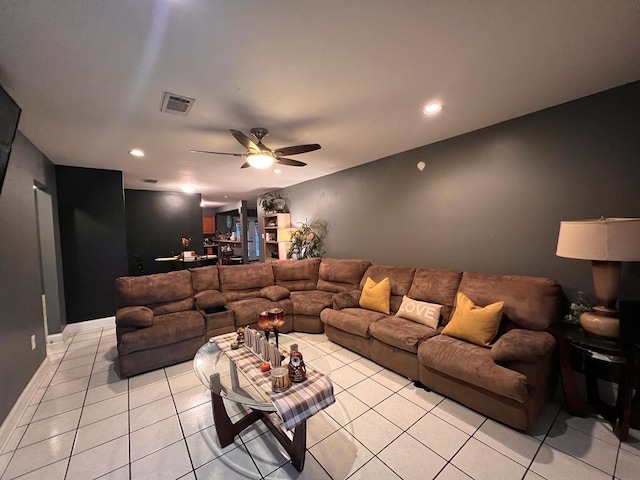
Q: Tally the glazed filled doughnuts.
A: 0